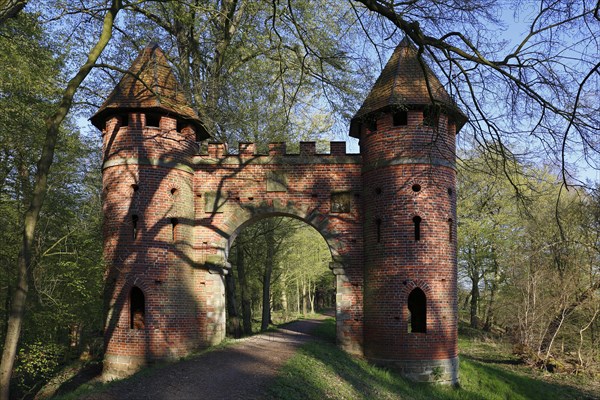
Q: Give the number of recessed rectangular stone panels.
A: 3